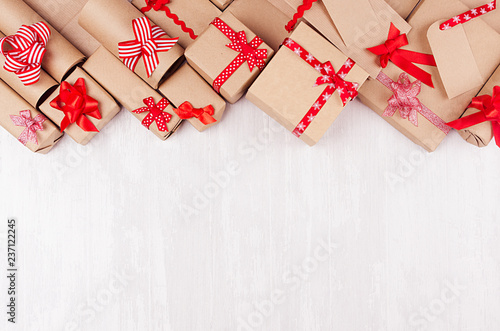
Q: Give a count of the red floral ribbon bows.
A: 1